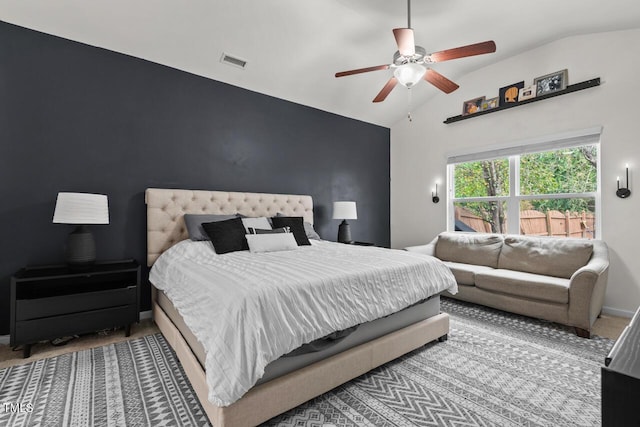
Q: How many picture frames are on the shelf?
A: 5